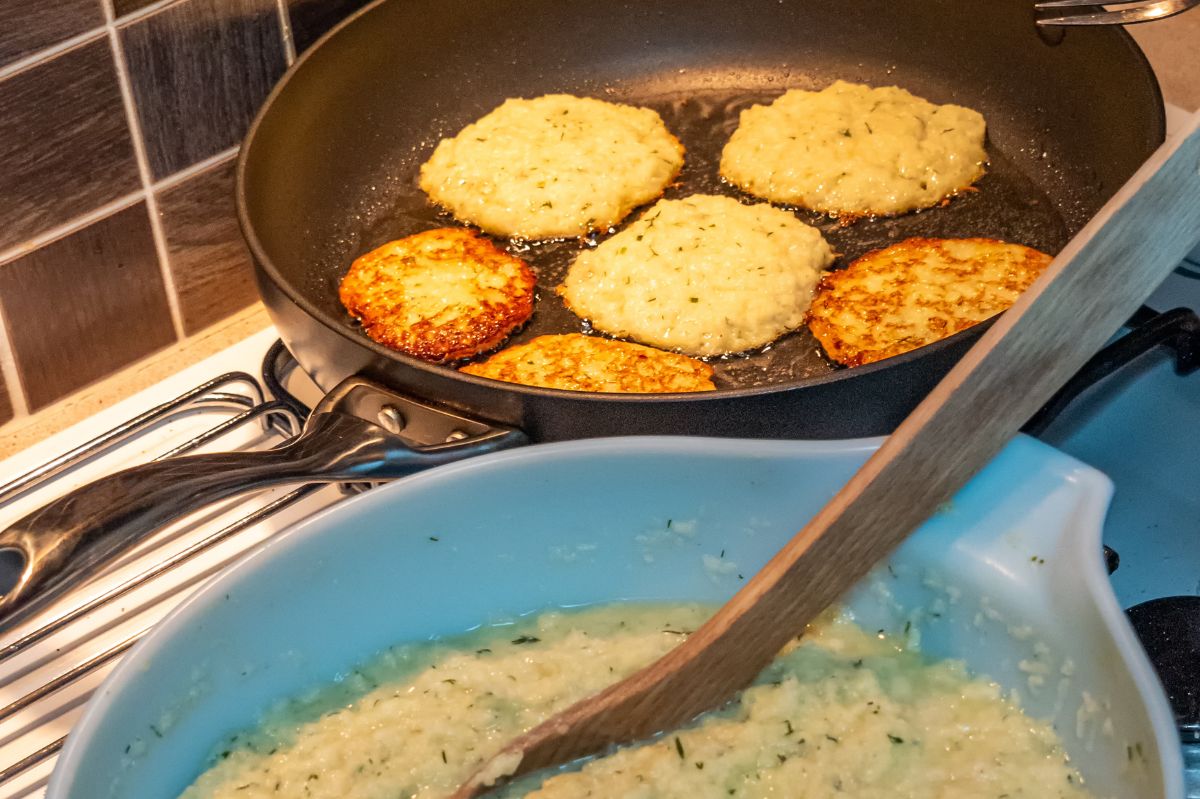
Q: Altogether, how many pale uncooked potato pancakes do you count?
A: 3